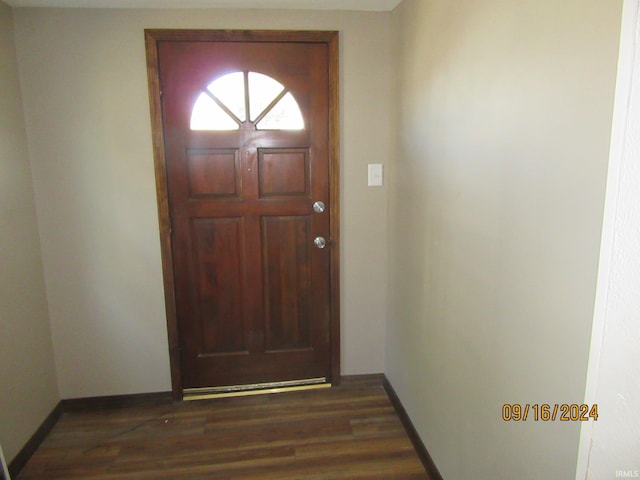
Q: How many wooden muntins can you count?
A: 3